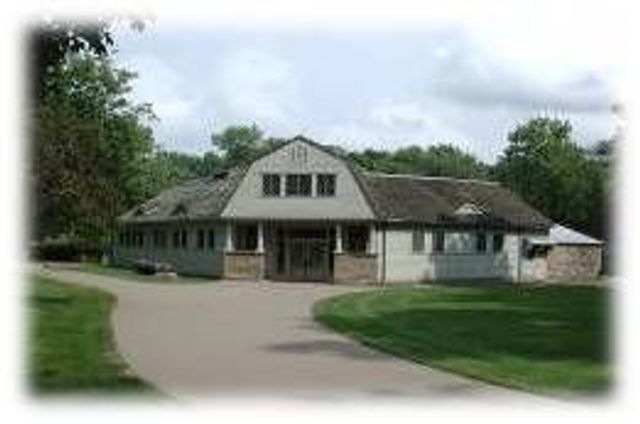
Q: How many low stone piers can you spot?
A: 2